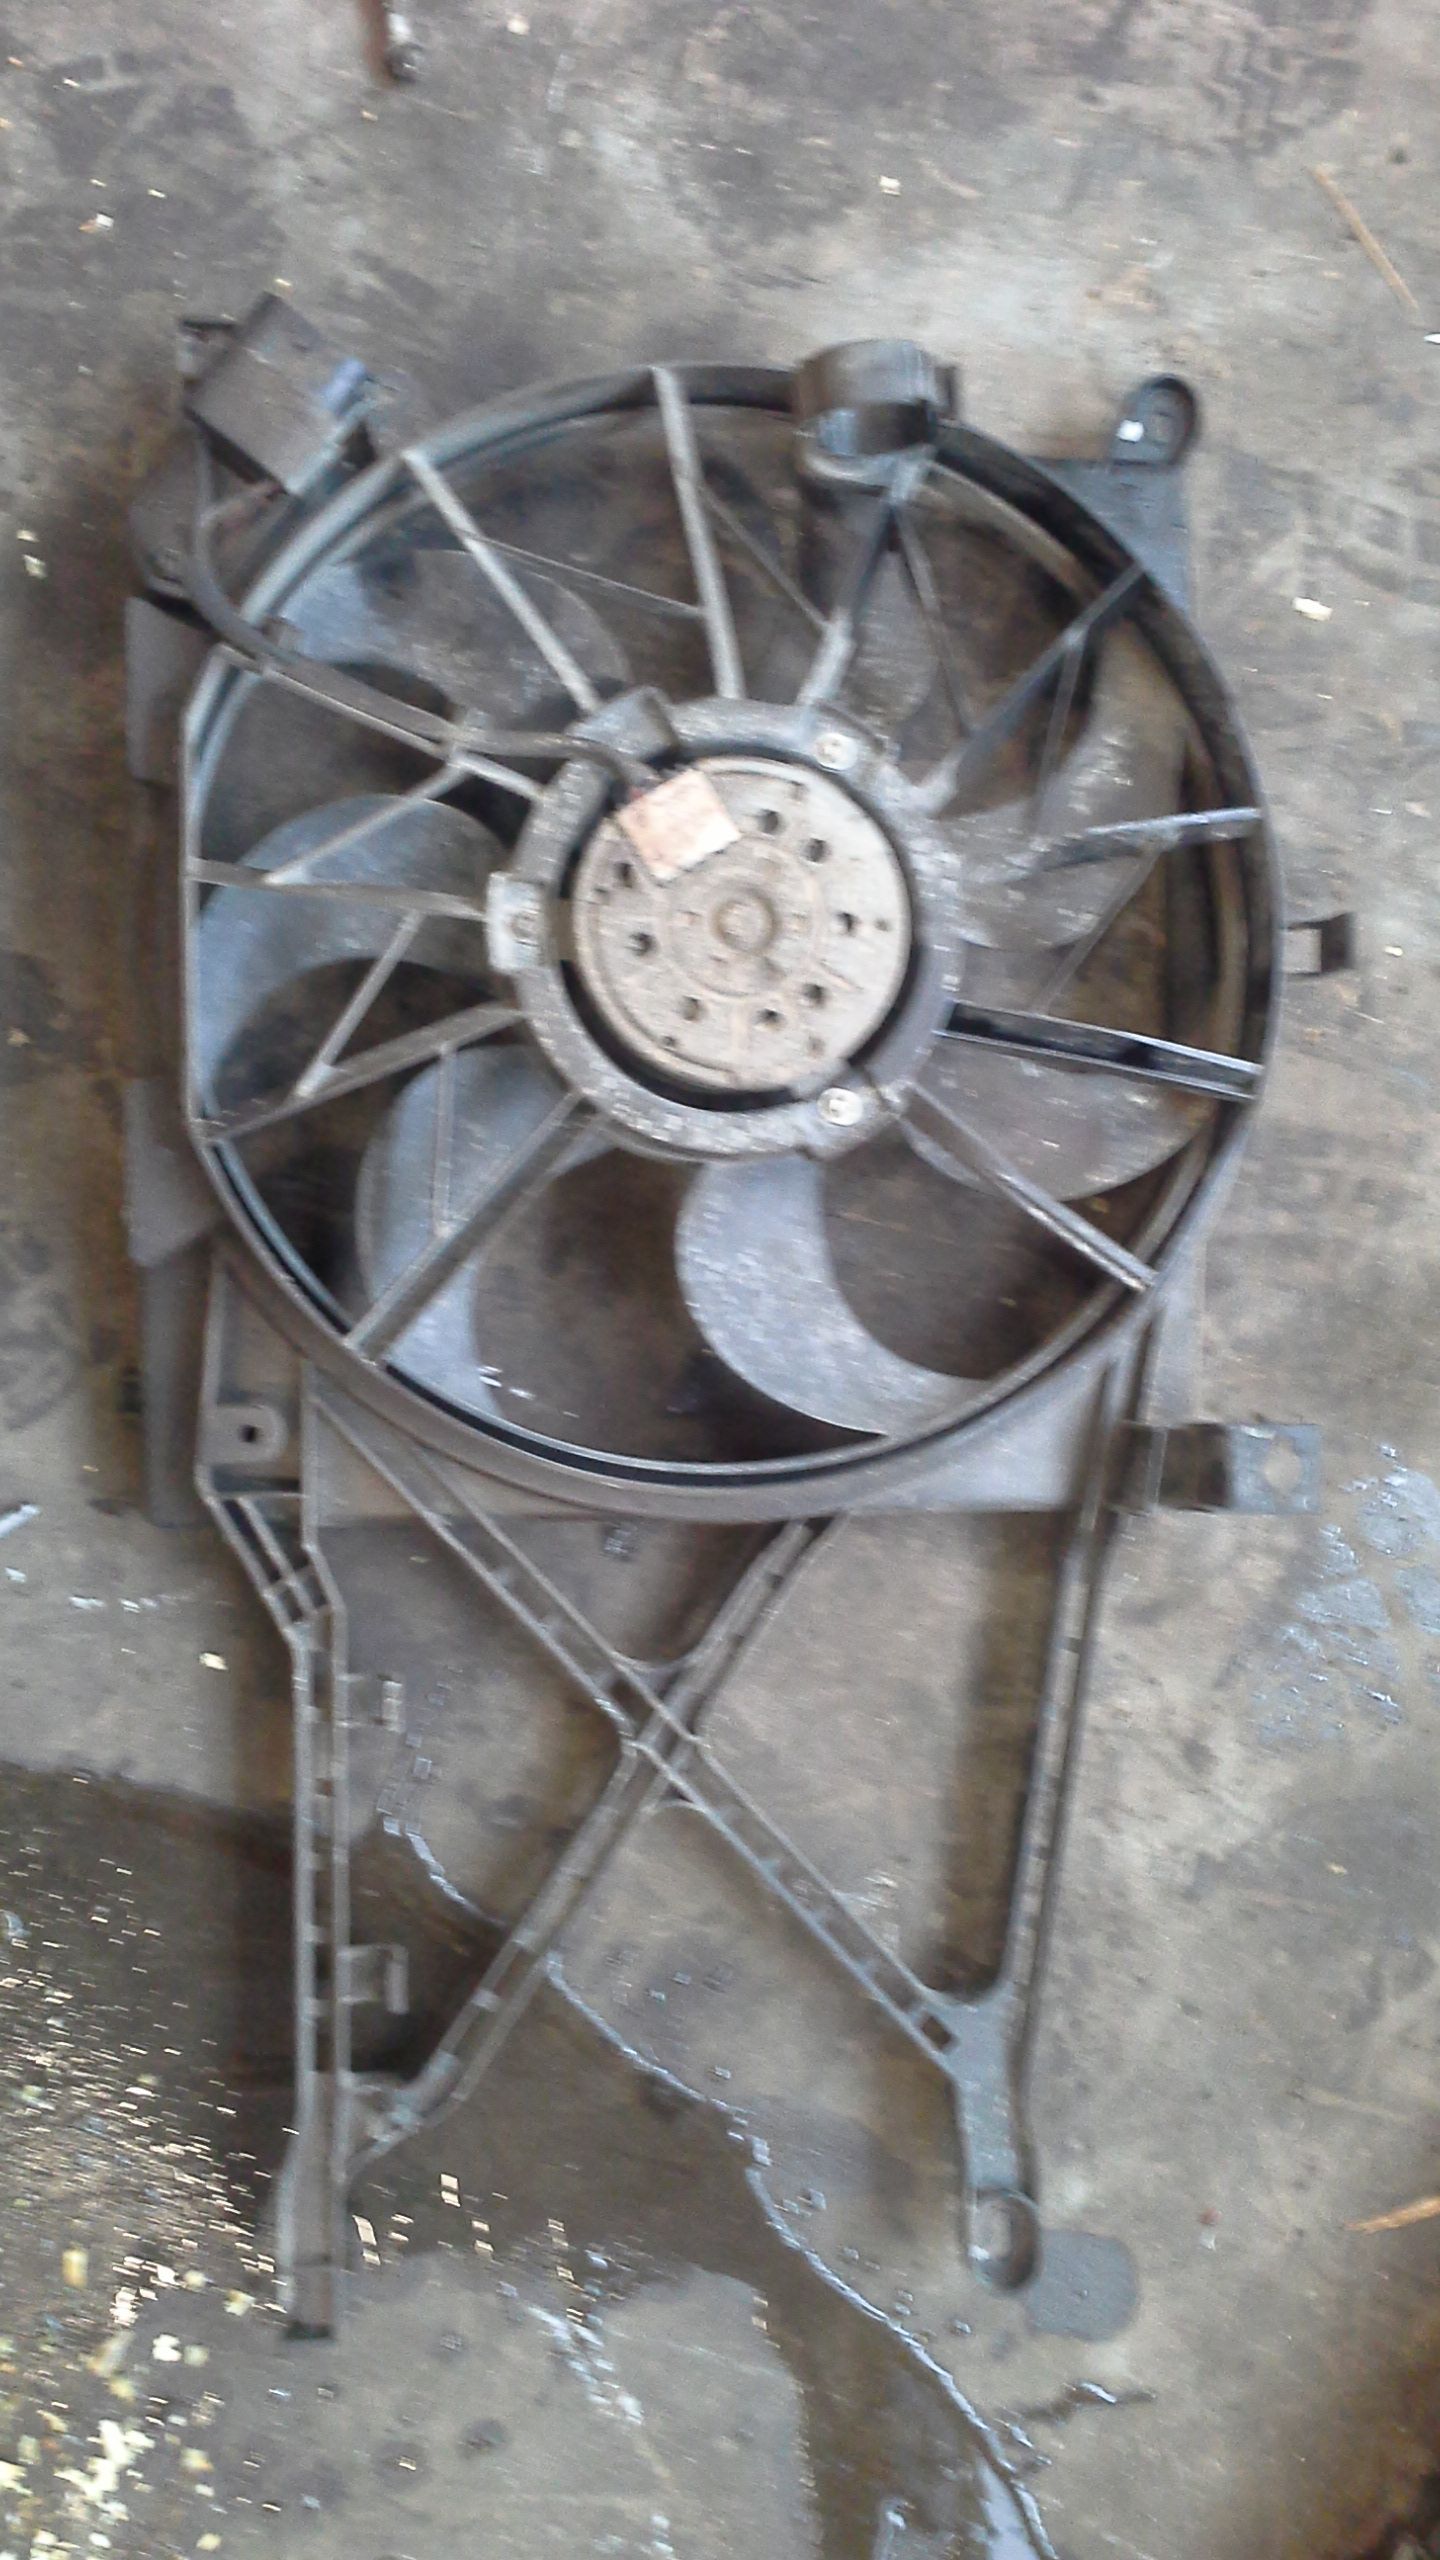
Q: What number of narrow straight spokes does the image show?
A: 11